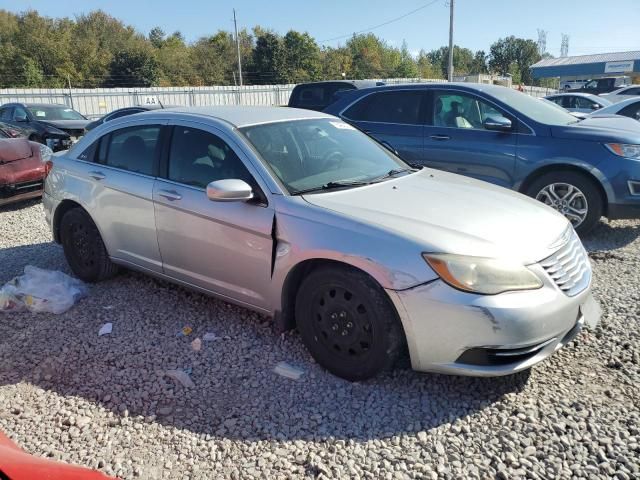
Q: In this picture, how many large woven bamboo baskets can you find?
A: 0